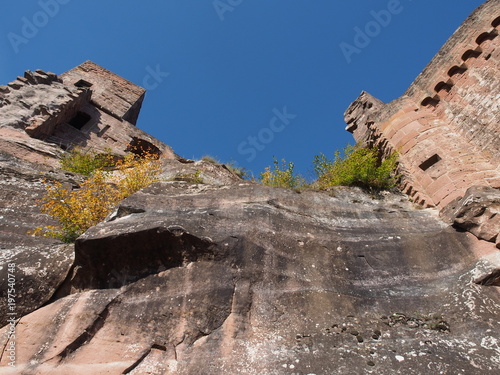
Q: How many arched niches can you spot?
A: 6